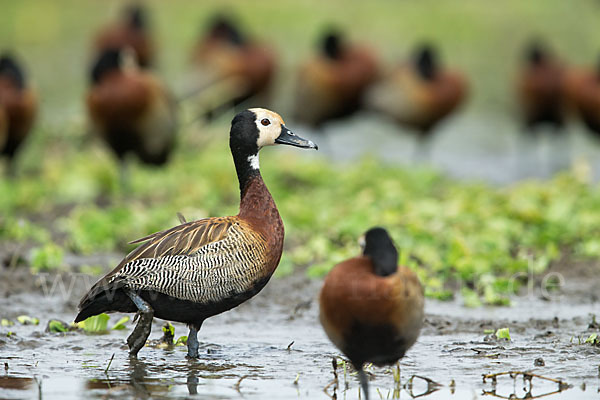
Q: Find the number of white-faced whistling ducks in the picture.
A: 10